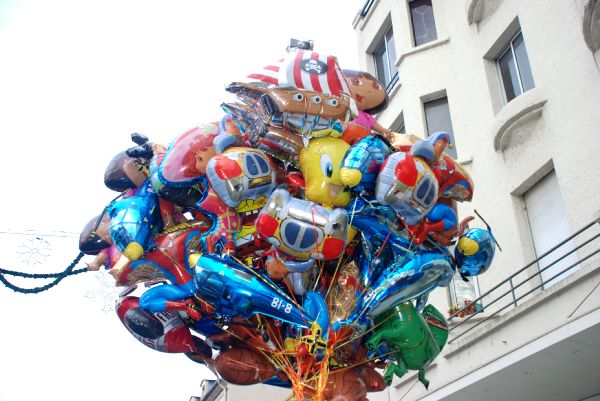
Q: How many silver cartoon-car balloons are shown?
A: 3